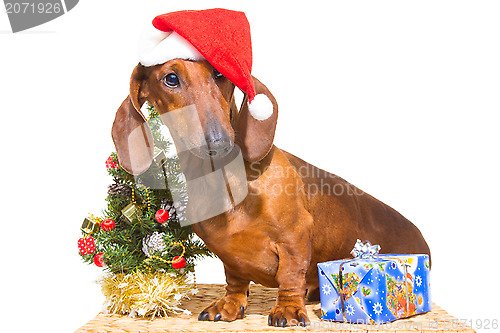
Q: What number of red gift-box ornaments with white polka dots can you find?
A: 2